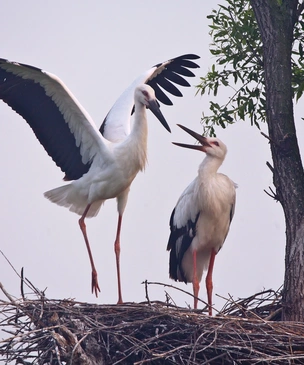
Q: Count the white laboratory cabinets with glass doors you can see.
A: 0